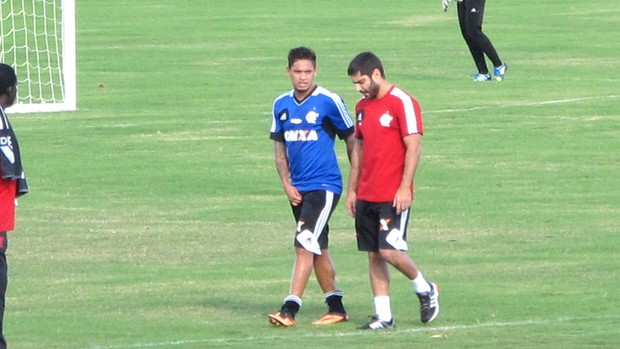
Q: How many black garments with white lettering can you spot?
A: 1